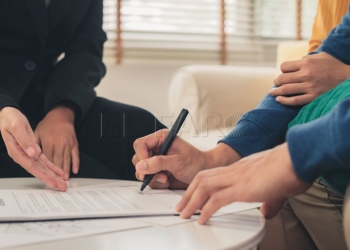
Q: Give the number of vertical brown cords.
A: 3